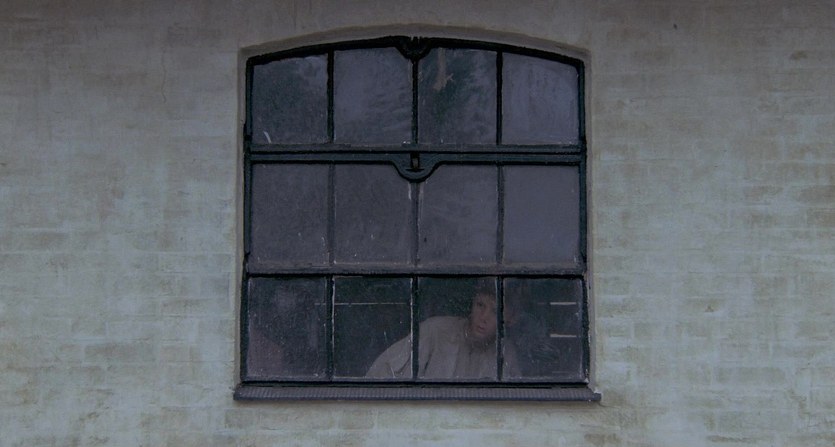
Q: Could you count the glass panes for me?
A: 12